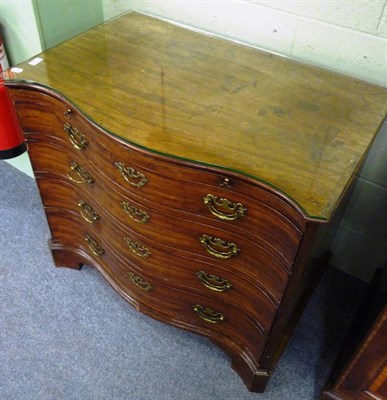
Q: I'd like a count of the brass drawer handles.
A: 12